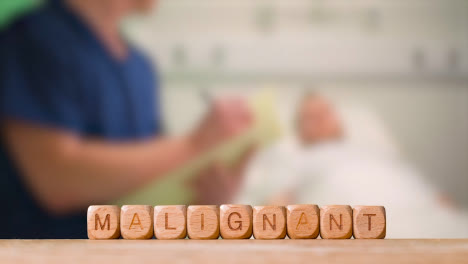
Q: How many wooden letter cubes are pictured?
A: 9